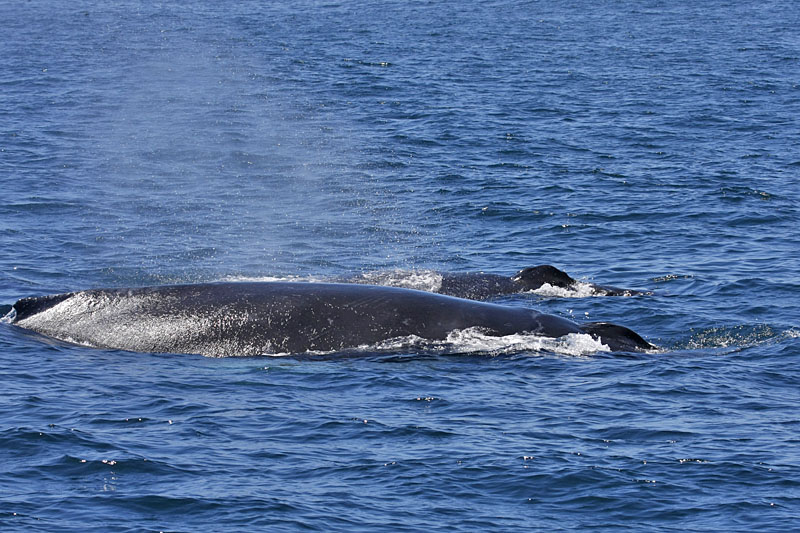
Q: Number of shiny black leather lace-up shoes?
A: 0